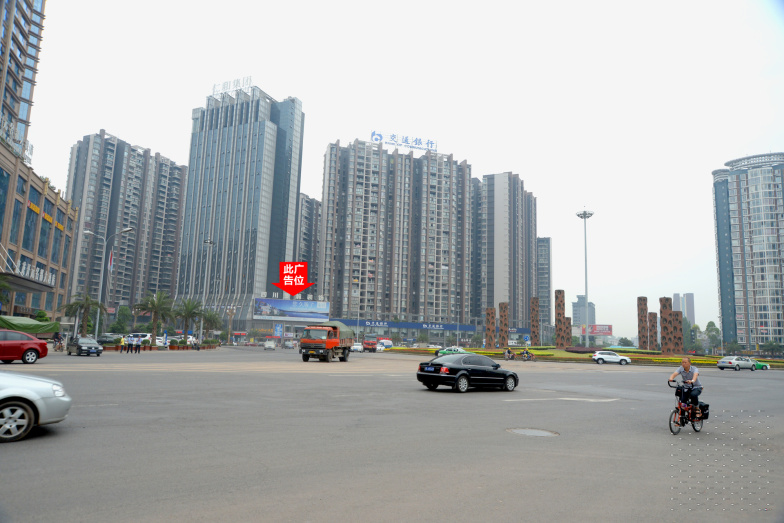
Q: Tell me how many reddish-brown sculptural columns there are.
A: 9